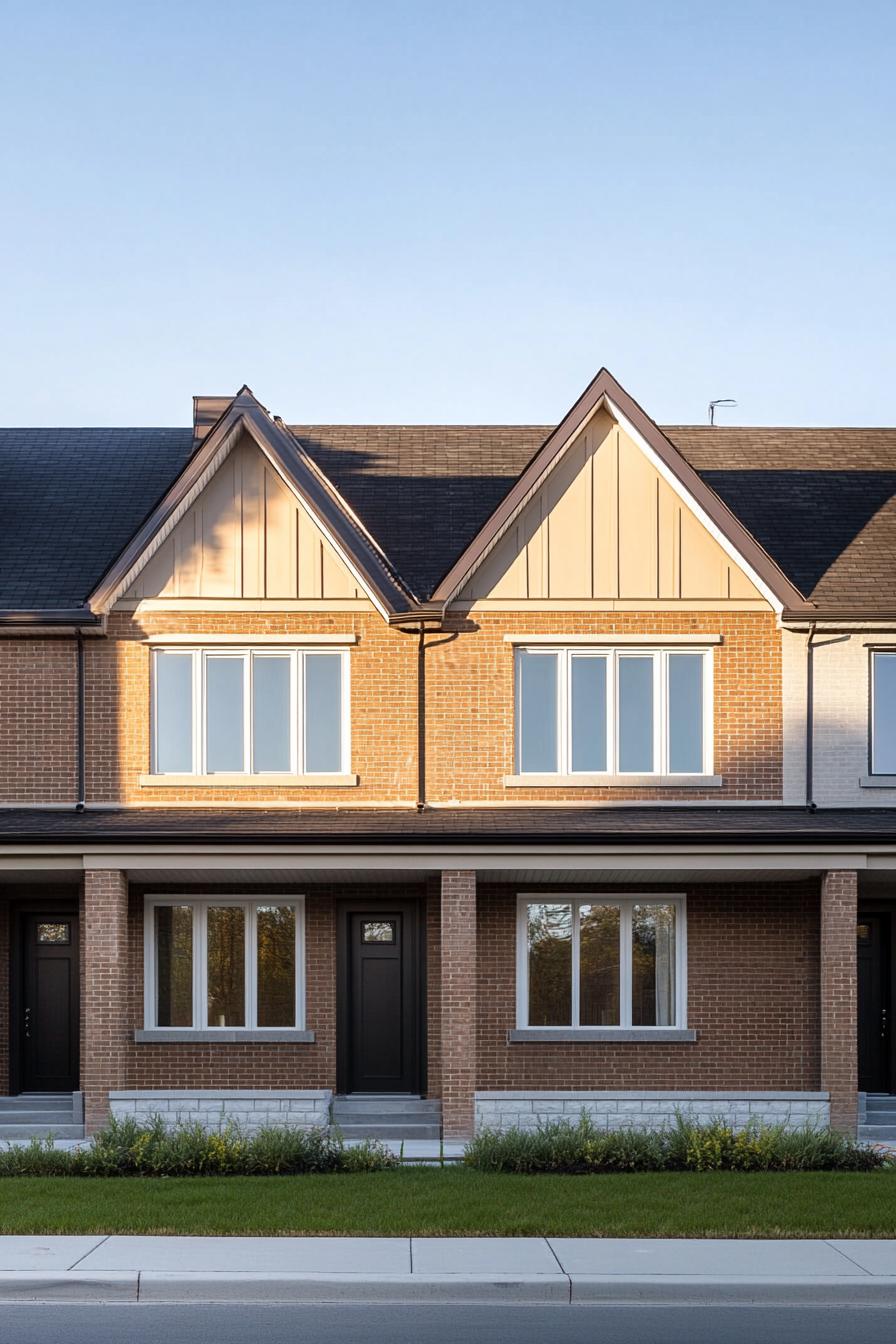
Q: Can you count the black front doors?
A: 3